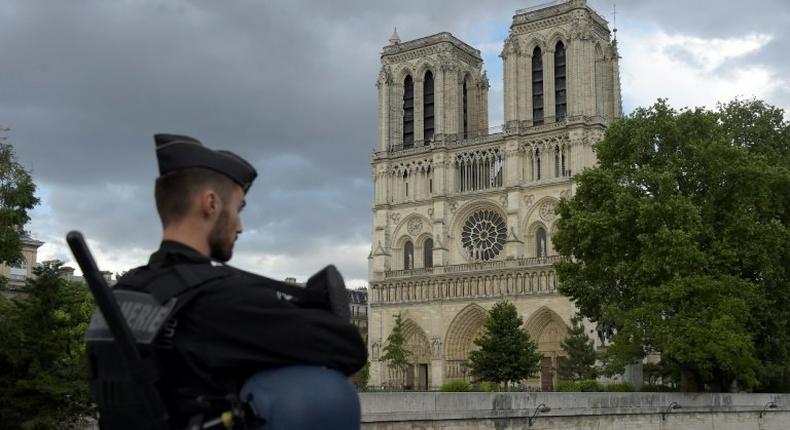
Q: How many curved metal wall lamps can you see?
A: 3